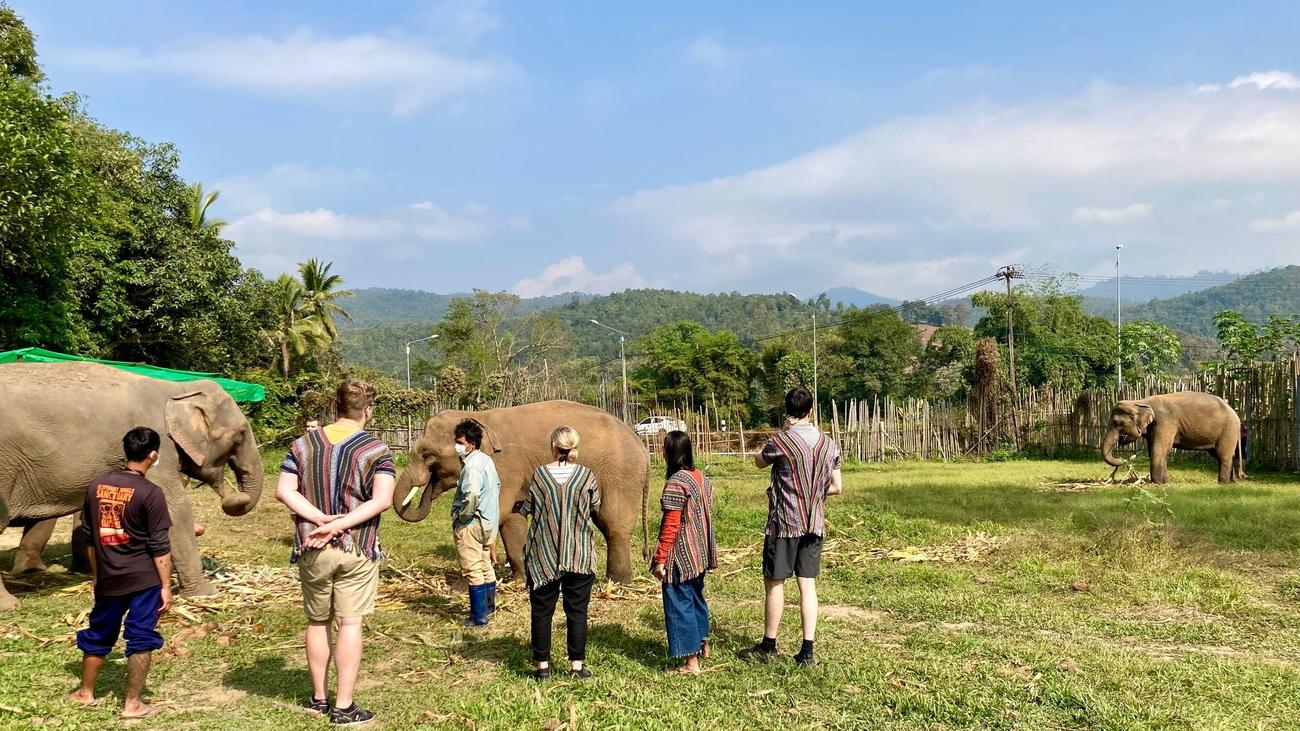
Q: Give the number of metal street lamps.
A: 4